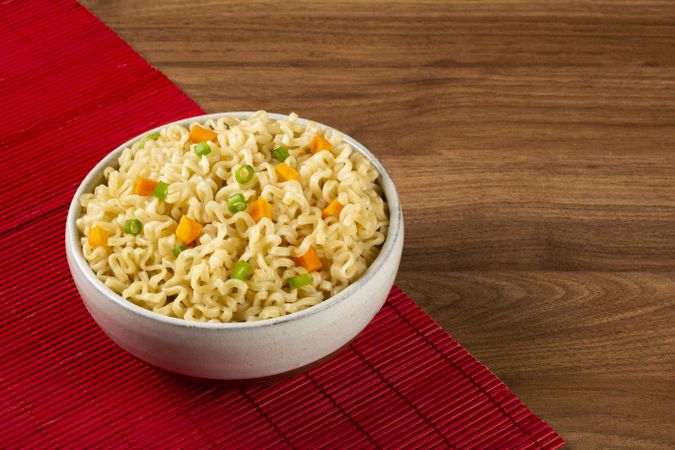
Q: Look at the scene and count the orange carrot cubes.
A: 9